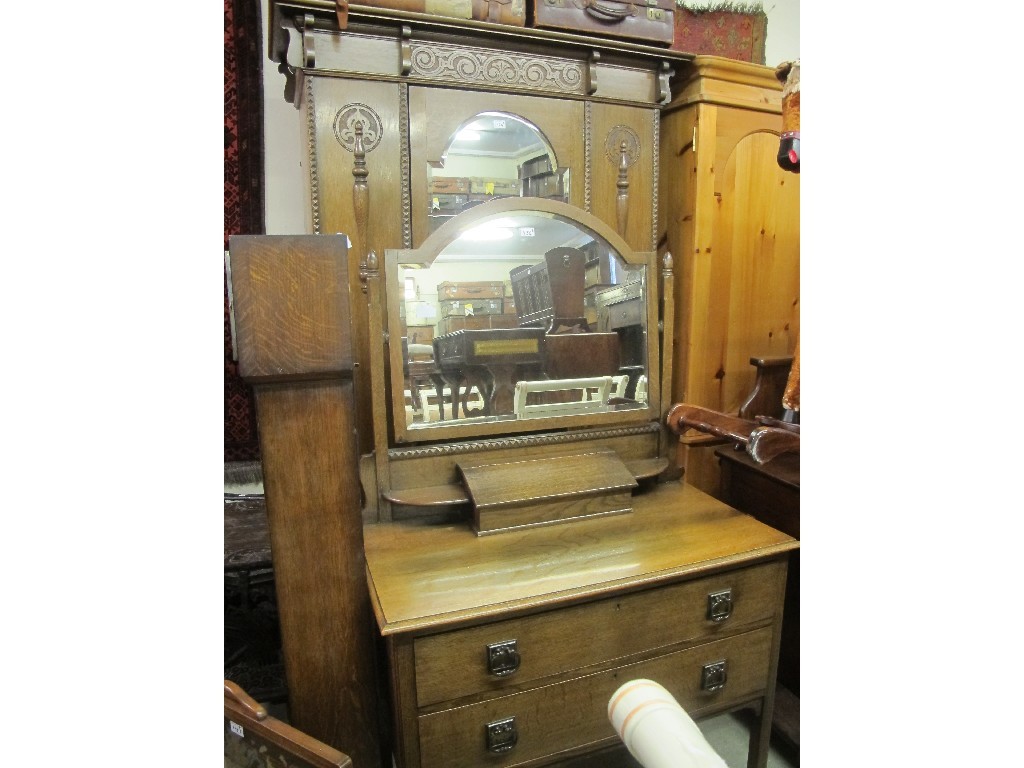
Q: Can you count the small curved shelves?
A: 2